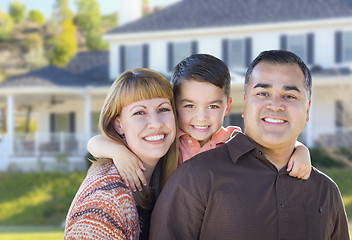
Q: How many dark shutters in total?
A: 12